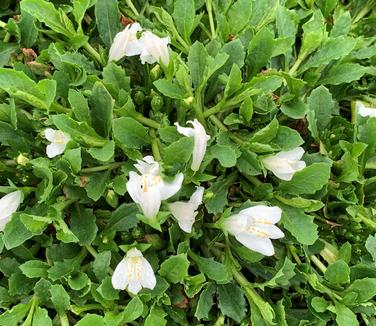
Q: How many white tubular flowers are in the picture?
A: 11